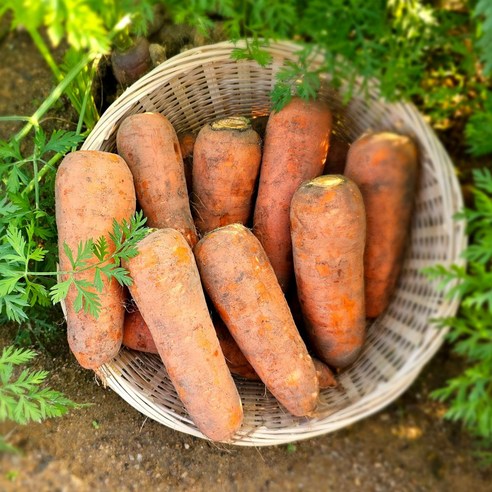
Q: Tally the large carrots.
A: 8